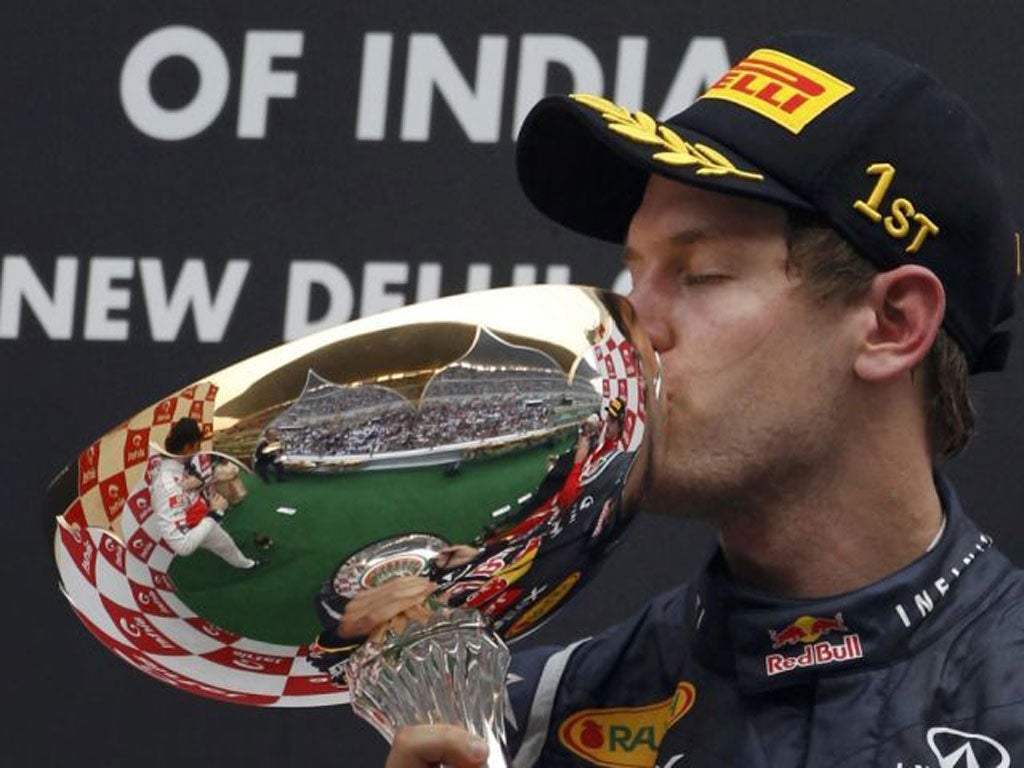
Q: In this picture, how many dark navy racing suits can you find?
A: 1